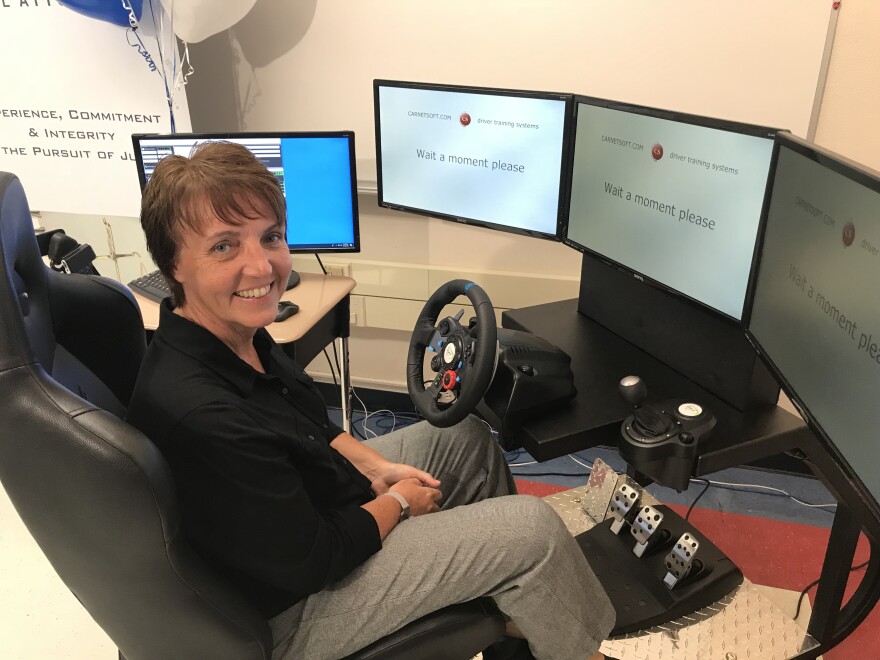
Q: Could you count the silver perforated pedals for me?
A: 3